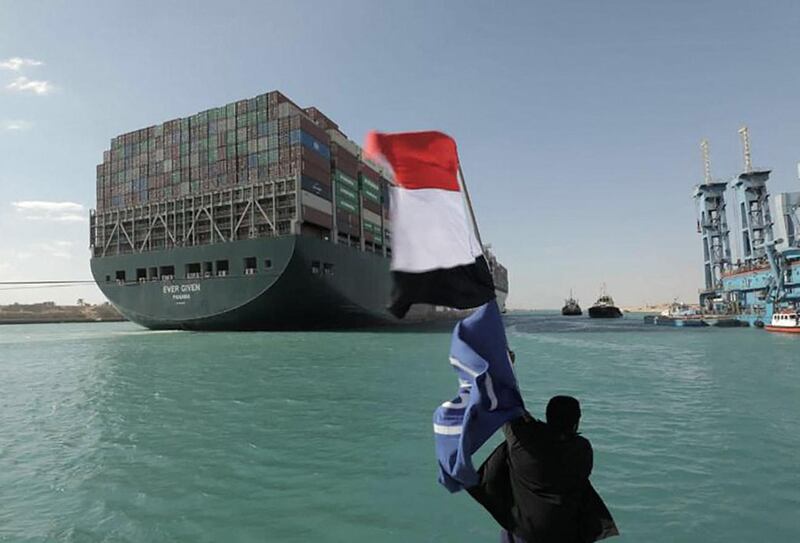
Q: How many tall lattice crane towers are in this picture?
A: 2